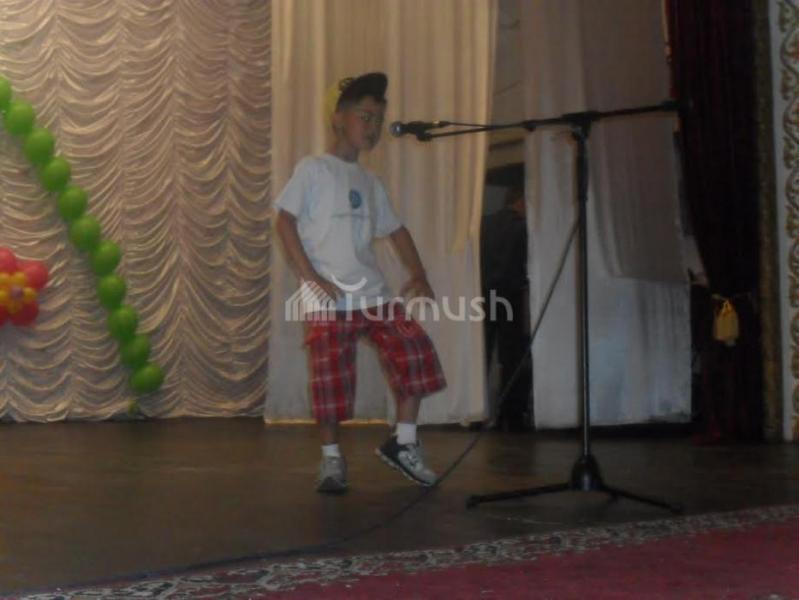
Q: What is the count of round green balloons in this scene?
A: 11